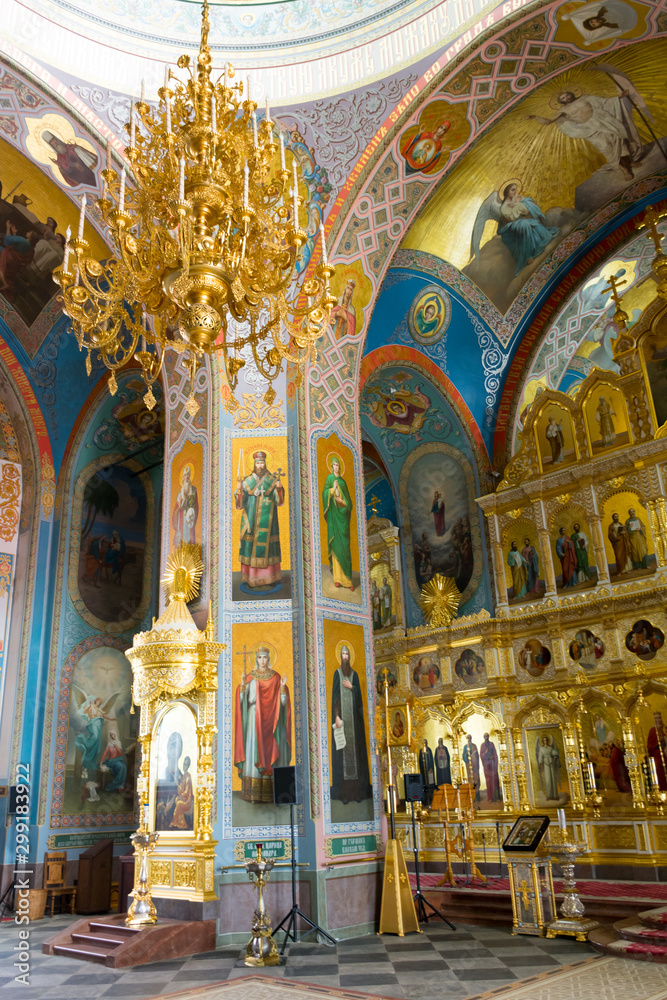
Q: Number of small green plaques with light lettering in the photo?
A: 3